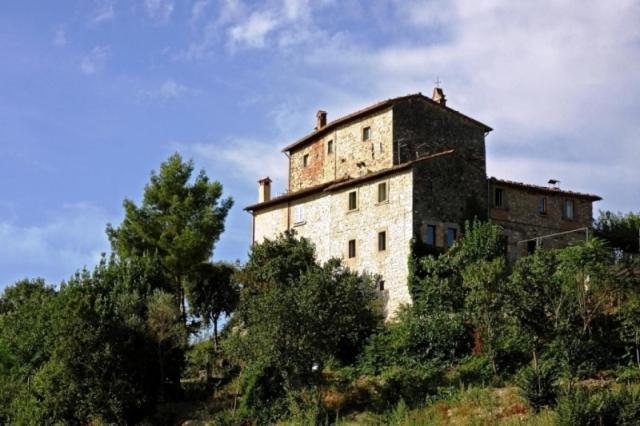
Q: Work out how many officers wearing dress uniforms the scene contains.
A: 0